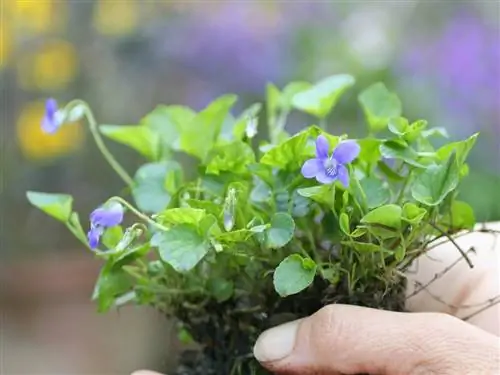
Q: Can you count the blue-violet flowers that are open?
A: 3